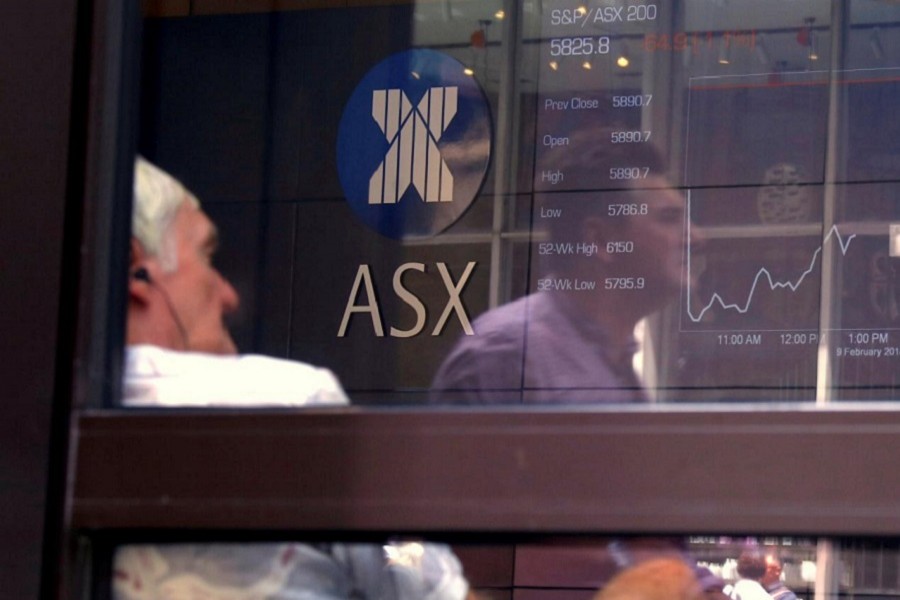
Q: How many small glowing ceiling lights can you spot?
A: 9